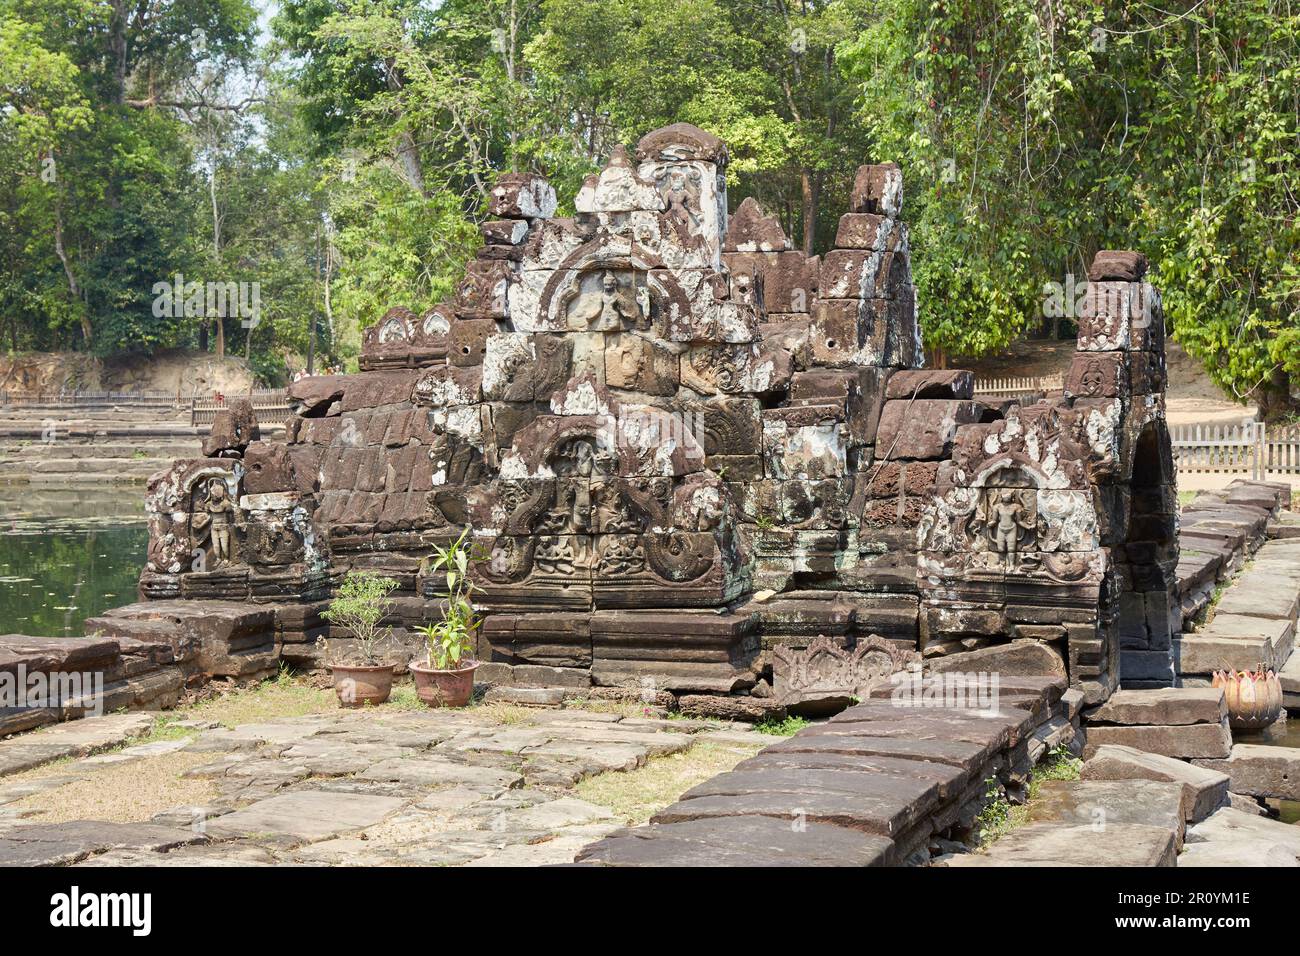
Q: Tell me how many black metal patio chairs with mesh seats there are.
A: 0